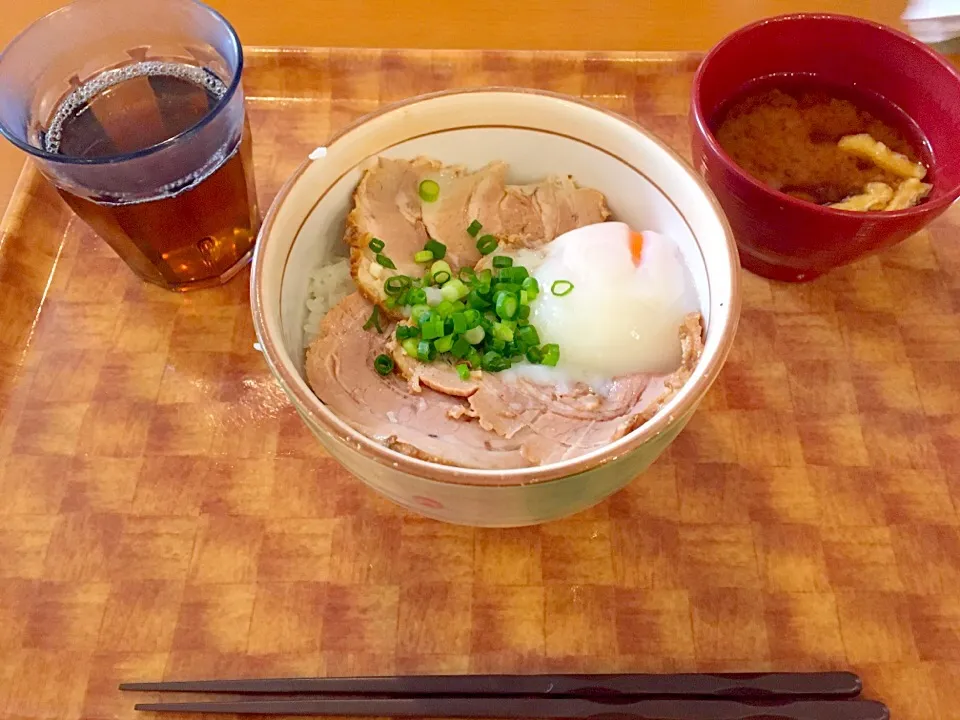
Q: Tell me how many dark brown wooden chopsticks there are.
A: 2